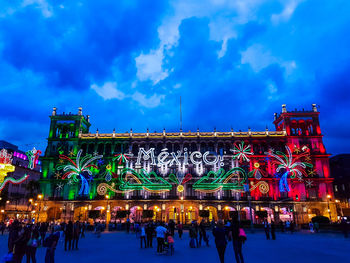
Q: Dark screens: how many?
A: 6